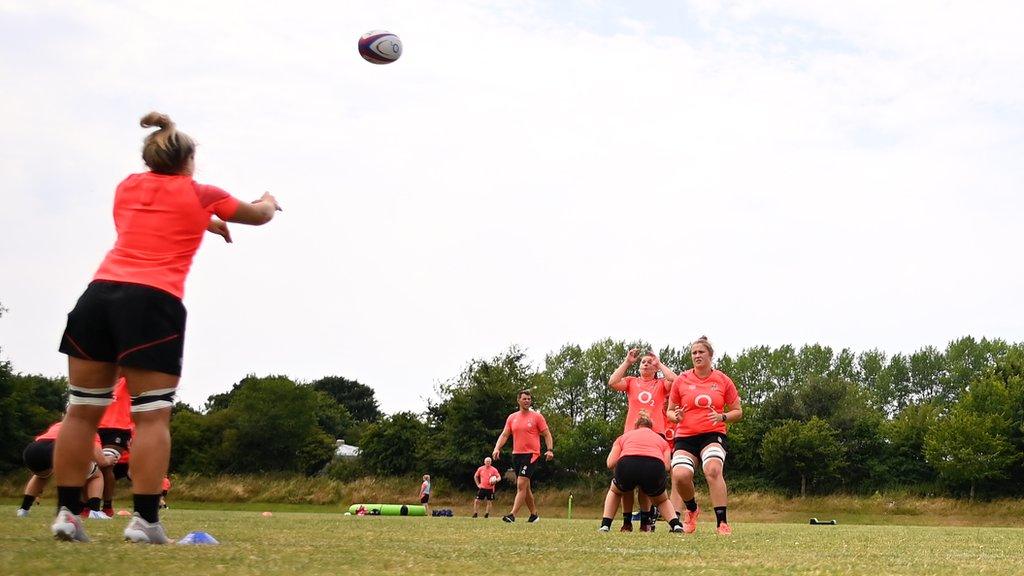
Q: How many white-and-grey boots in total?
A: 2